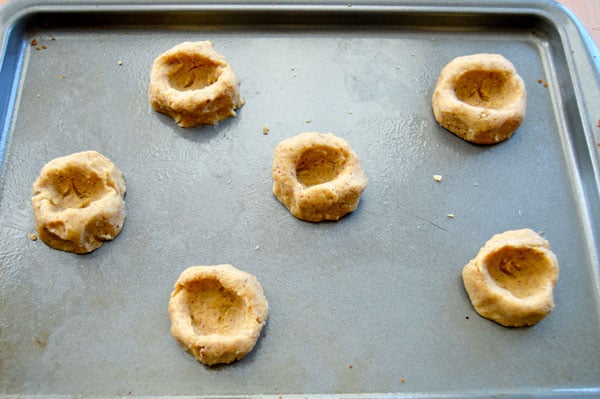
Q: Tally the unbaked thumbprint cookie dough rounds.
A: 6